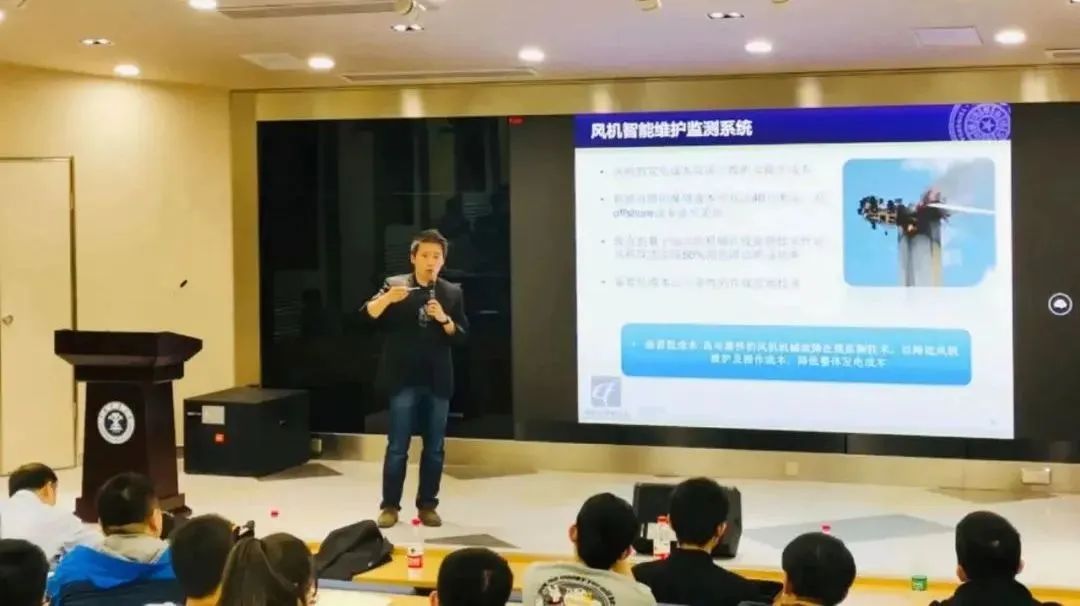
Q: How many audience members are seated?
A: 10